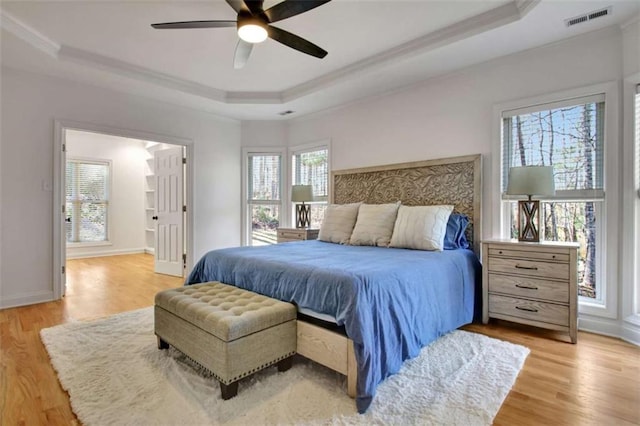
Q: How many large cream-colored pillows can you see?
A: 3